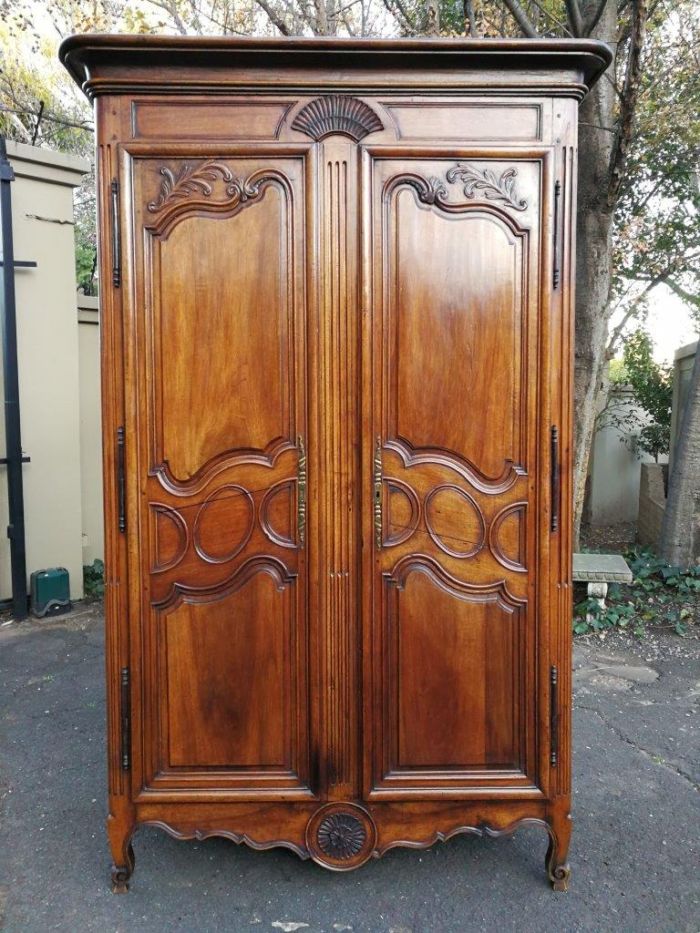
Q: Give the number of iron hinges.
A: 6